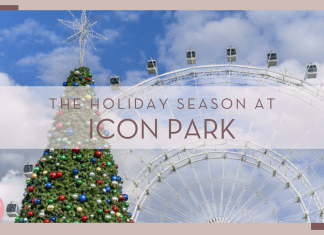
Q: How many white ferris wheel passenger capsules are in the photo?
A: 8